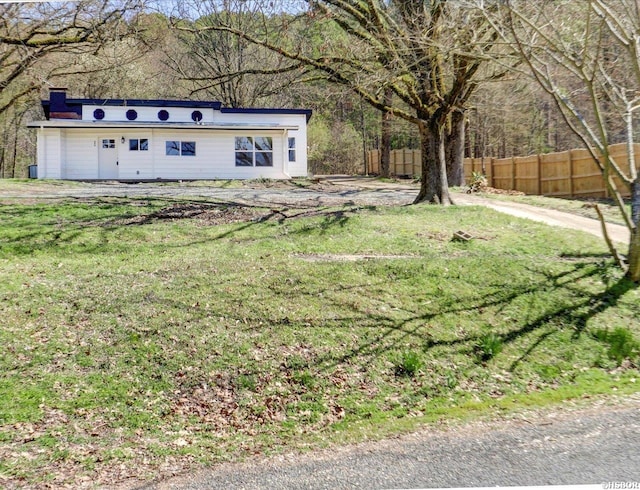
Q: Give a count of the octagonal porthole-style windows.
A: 4